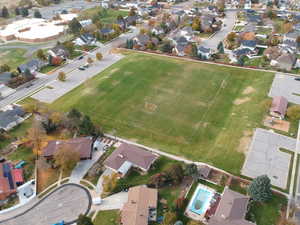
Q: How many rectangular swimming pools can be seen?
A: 1